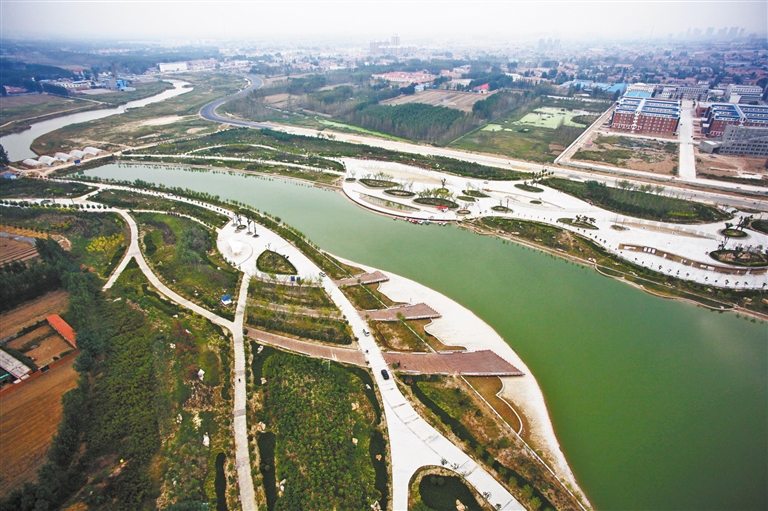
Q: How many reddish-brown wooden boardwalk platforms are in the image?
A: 3